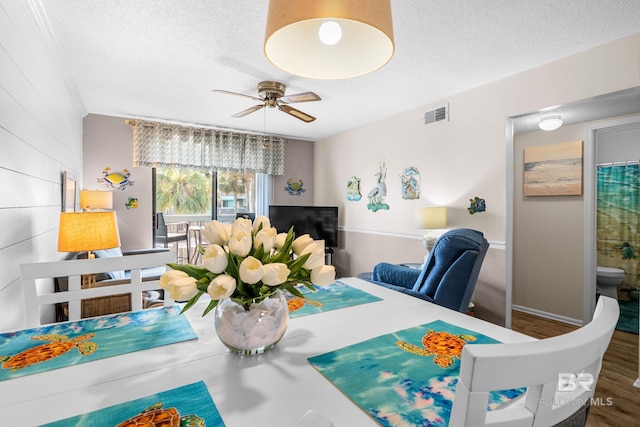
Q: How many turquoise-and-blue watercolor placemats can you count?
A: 4